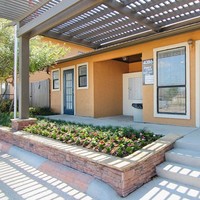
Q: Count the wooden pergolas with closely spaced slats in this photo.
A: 1